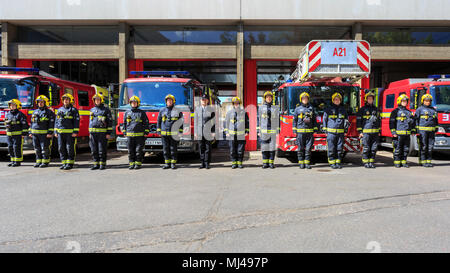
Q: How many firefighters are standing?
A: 14